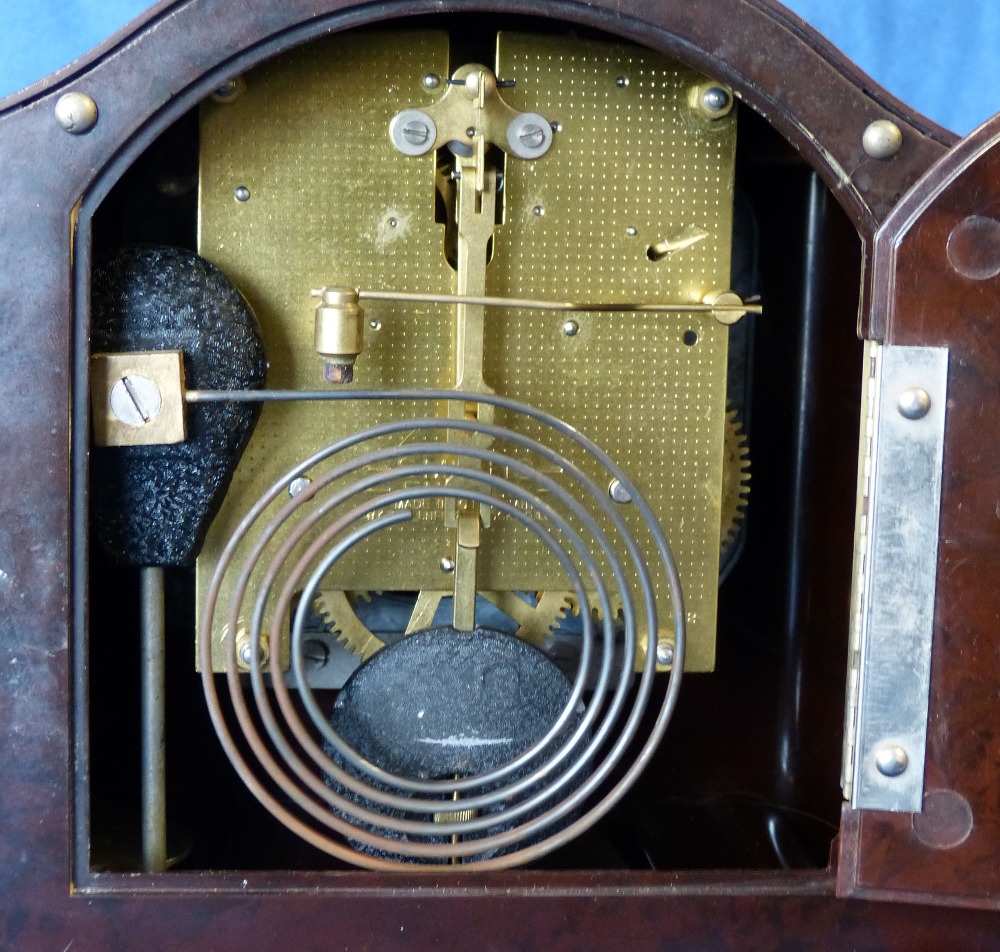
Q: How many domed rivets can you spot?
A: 4